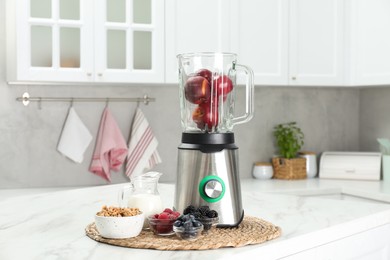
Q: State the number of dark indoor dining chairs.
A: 0